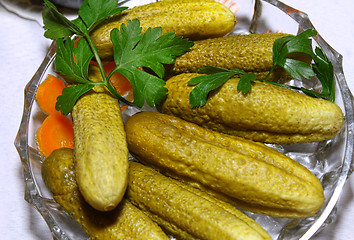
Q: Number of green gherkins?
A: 7